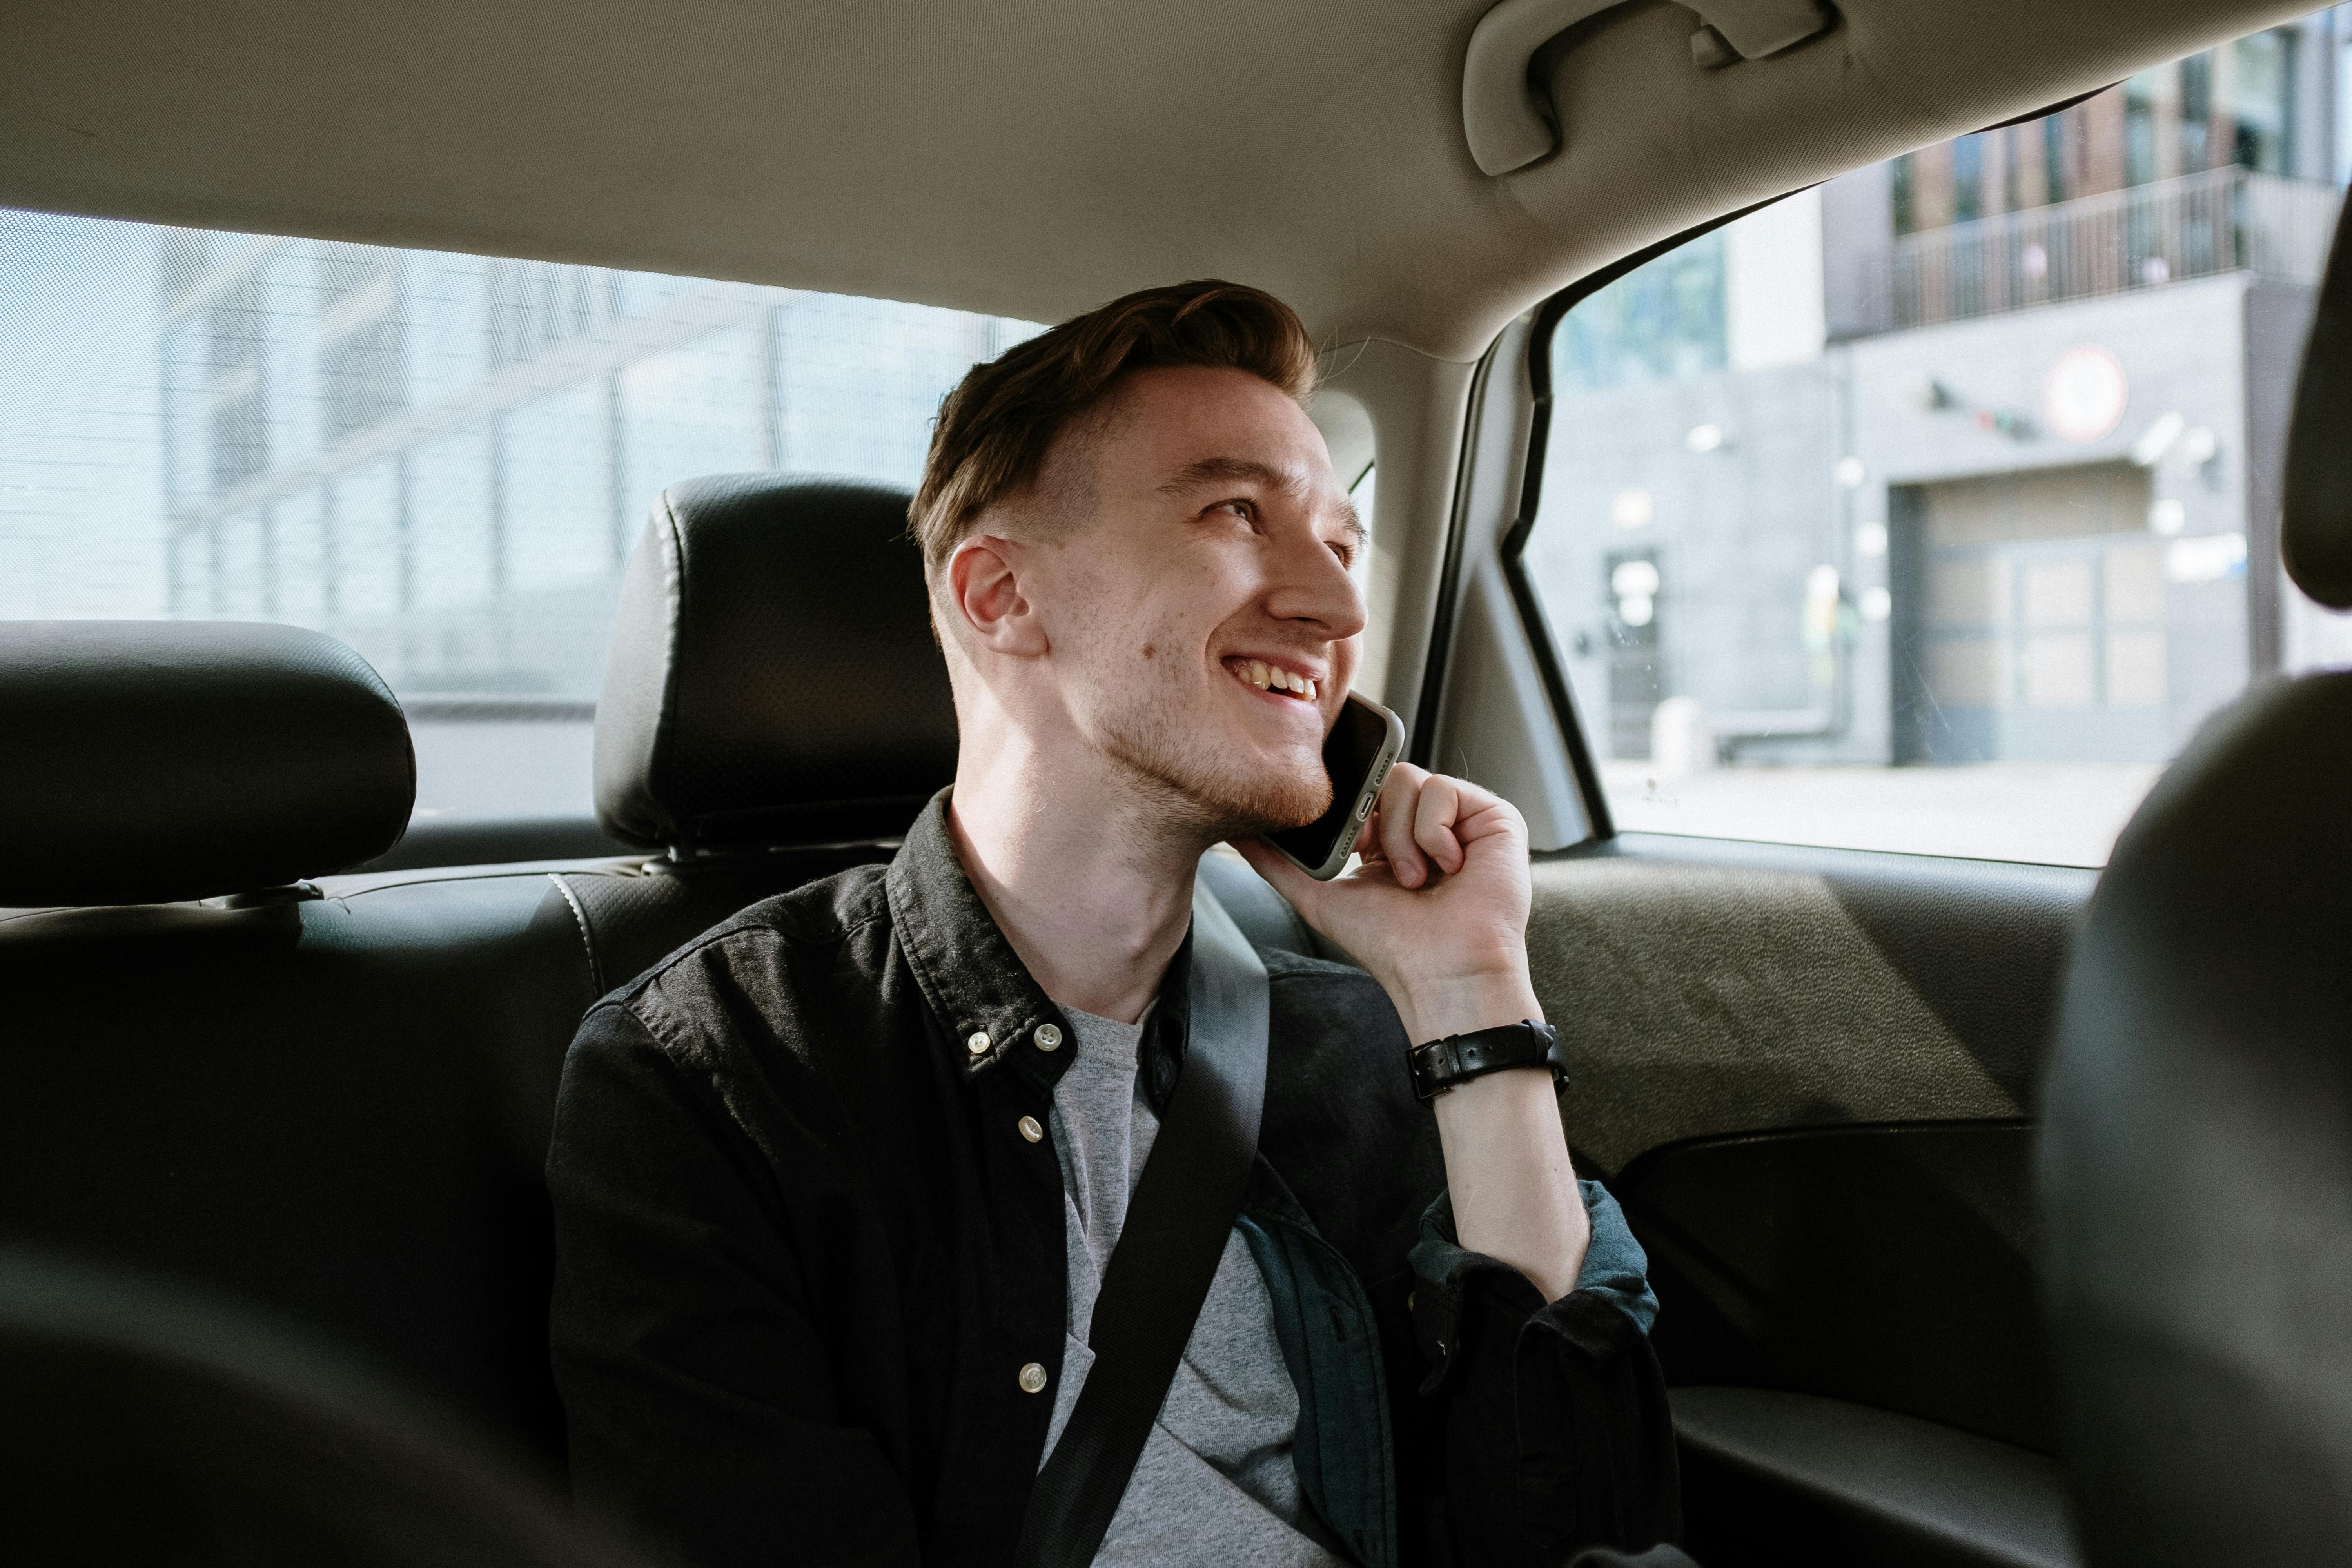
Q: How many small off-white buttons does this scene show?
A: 4